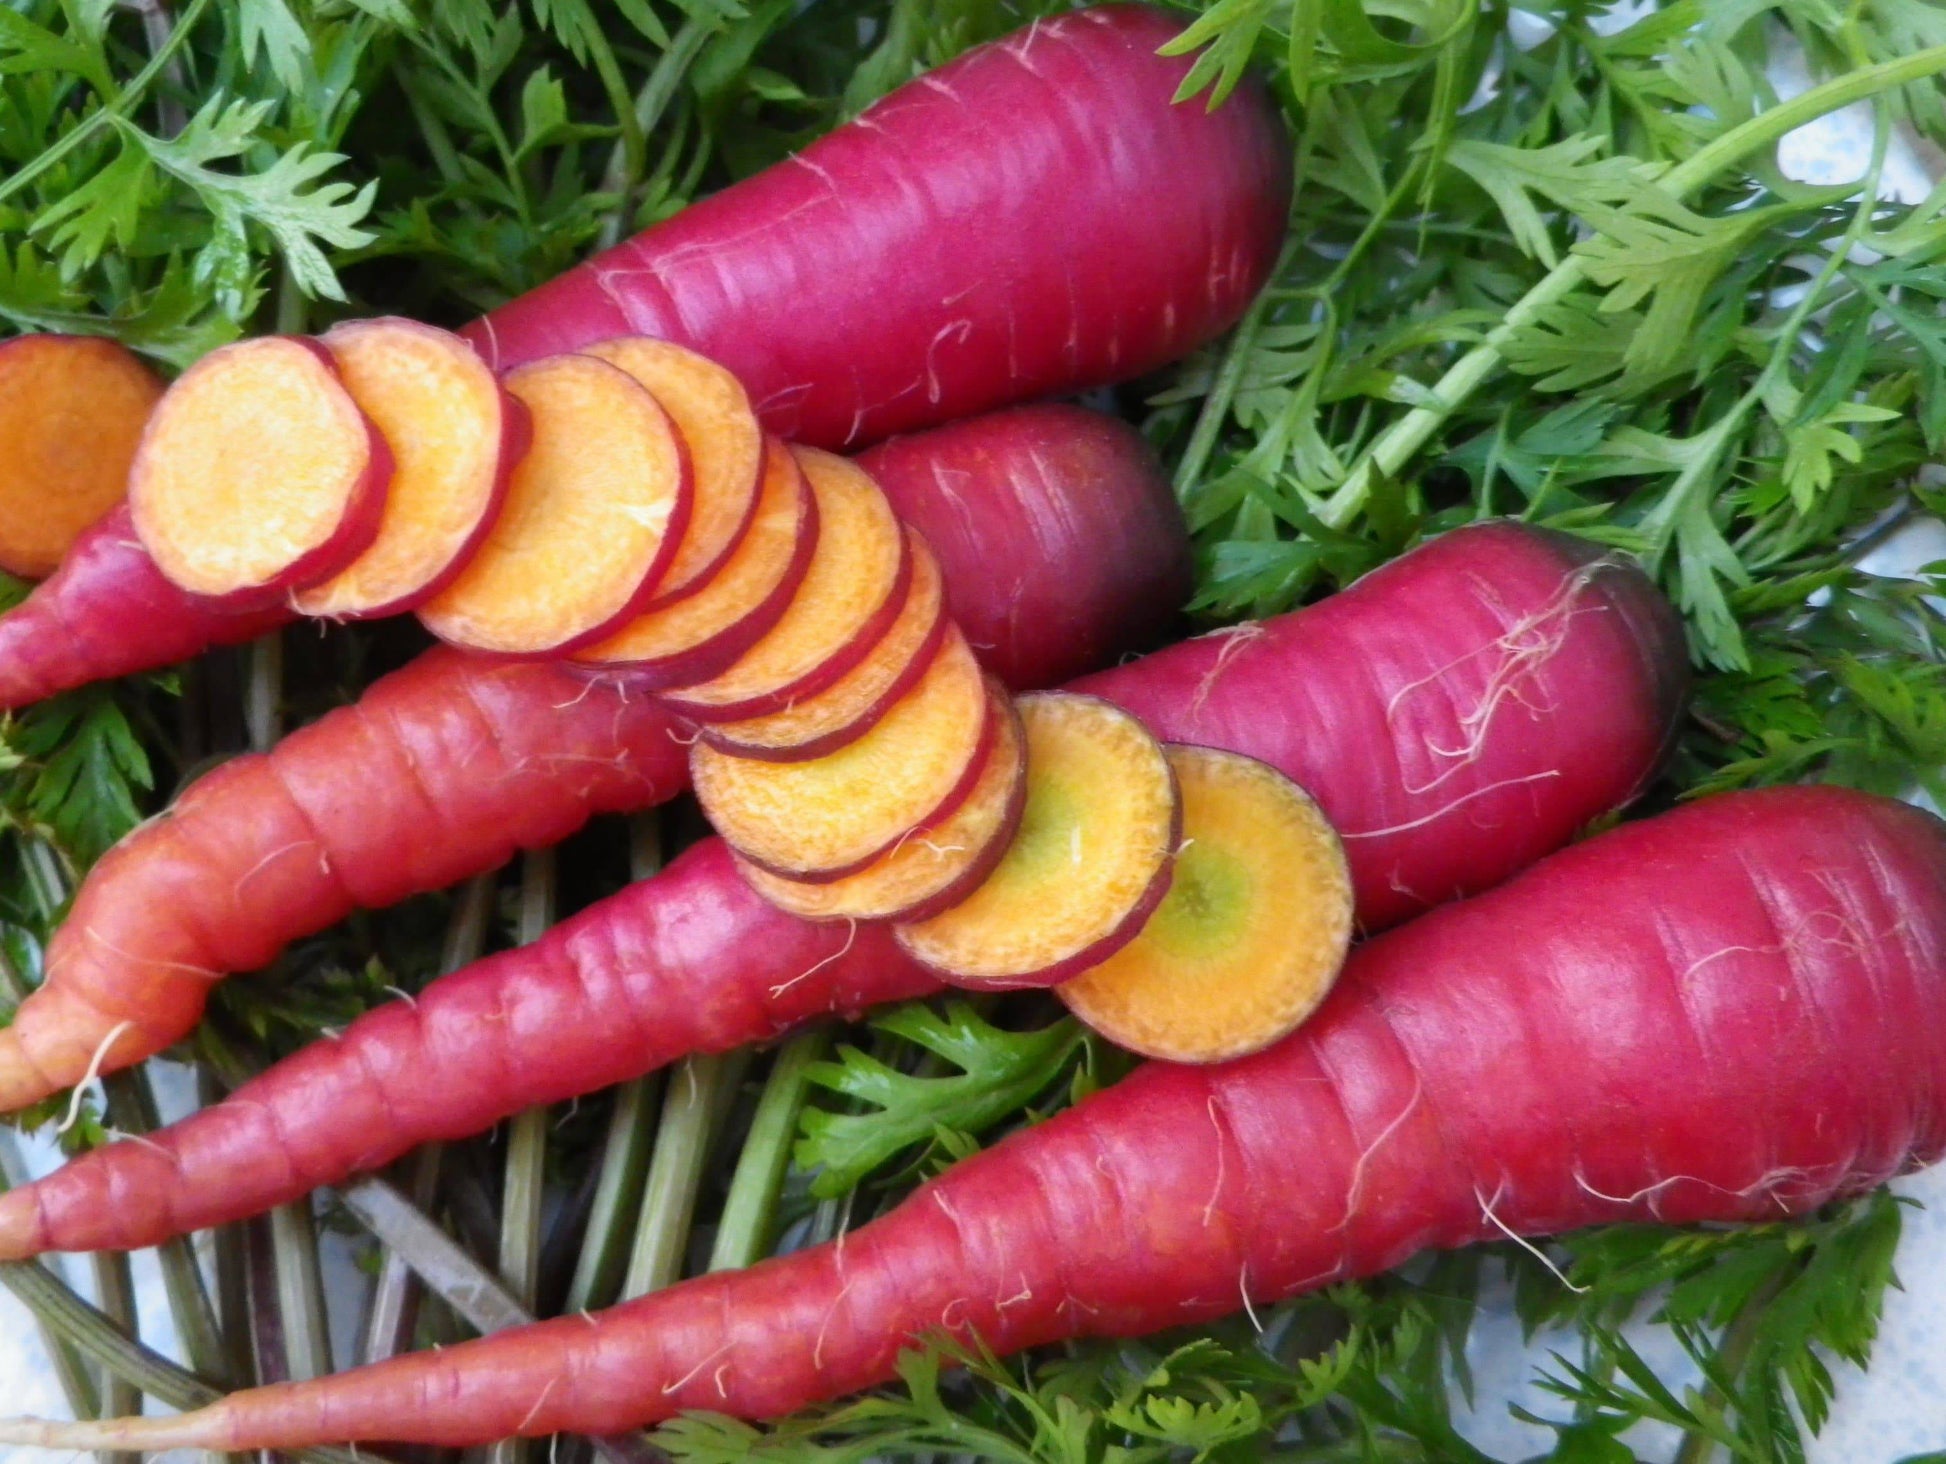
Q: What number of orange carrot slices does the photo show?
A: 12